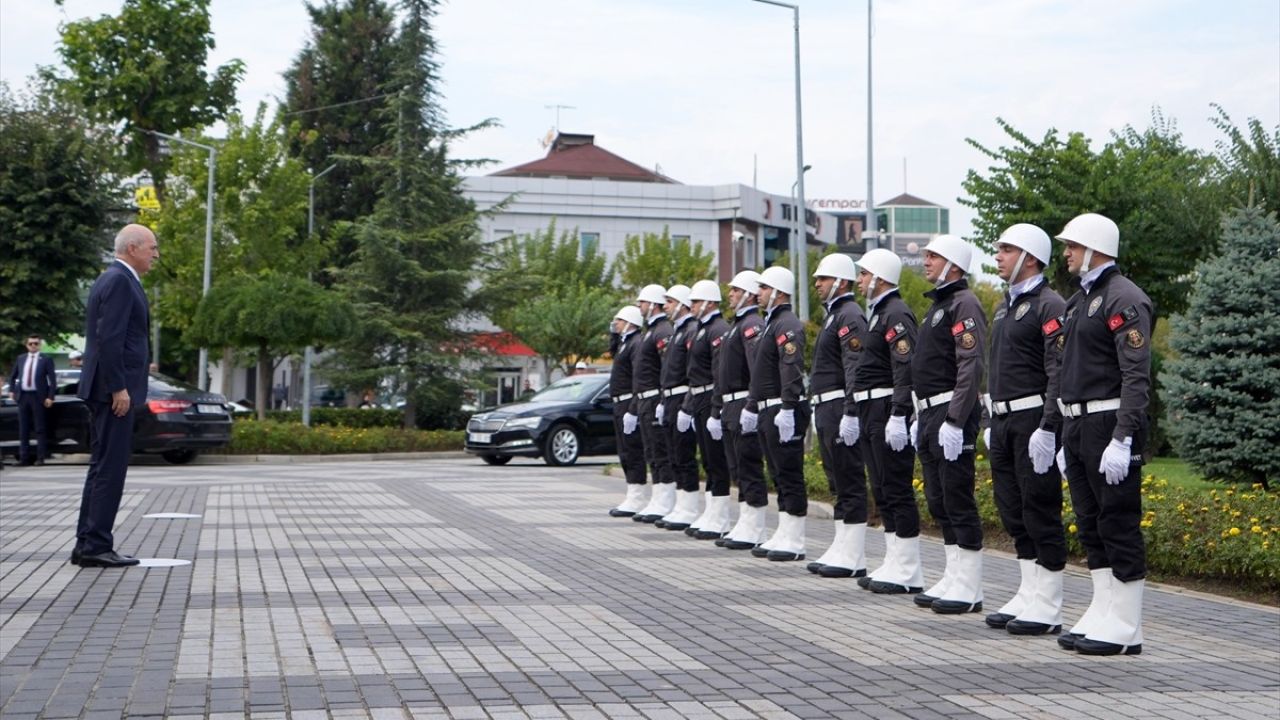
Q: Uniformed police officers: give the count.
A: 11